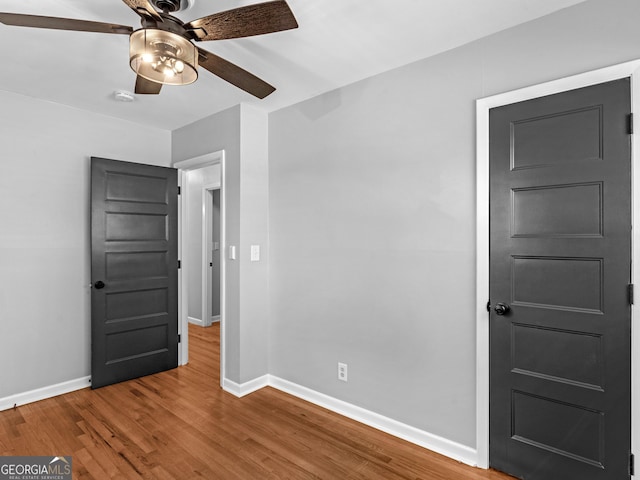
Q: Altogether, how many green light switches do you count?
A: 0